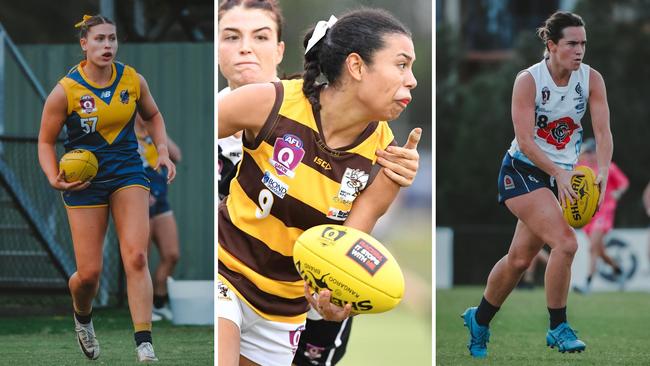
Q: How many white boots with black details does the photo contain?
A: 2